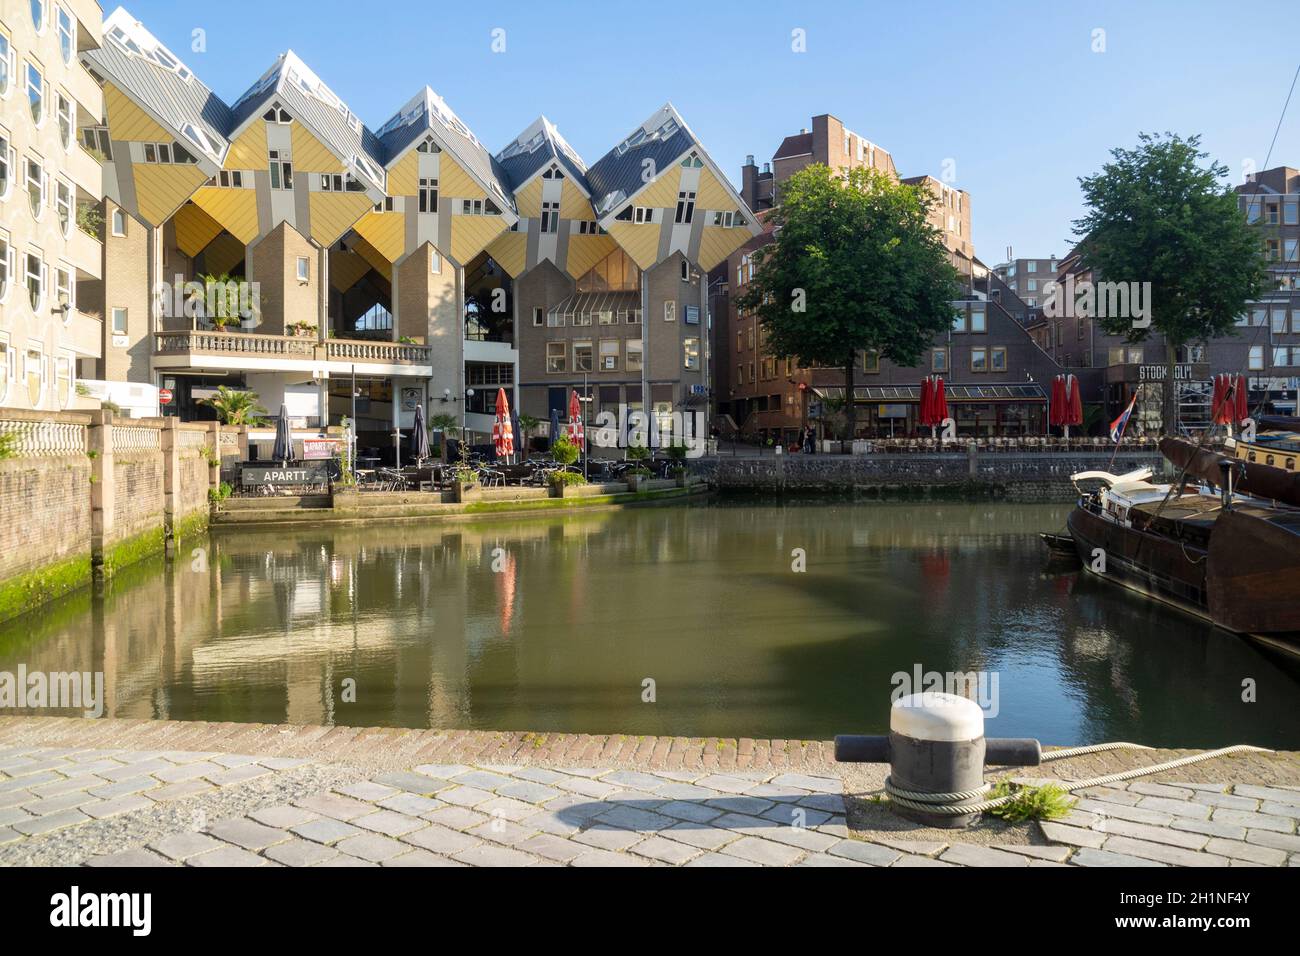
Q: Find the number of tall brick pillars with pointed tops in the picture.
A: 5